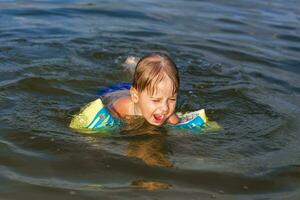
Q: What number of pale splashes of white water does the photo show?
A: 1